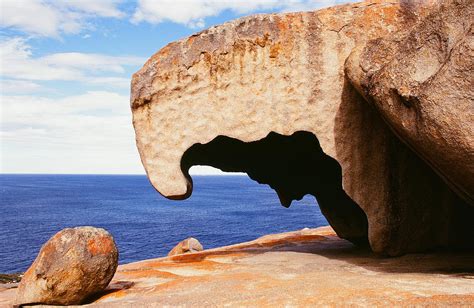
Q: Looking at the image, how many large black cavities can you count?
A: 1